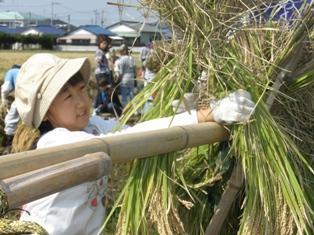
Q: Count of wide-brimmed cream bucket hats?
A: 1